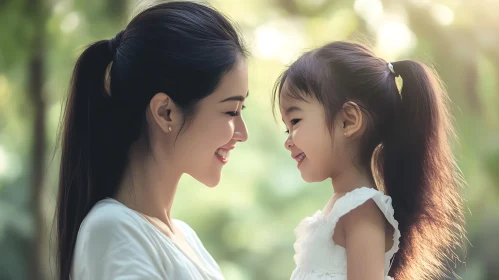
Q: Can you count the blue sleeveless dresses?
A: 0